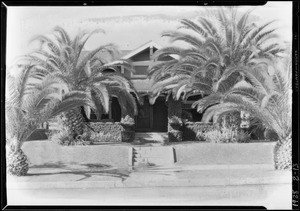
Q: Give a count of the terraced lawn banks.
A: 2